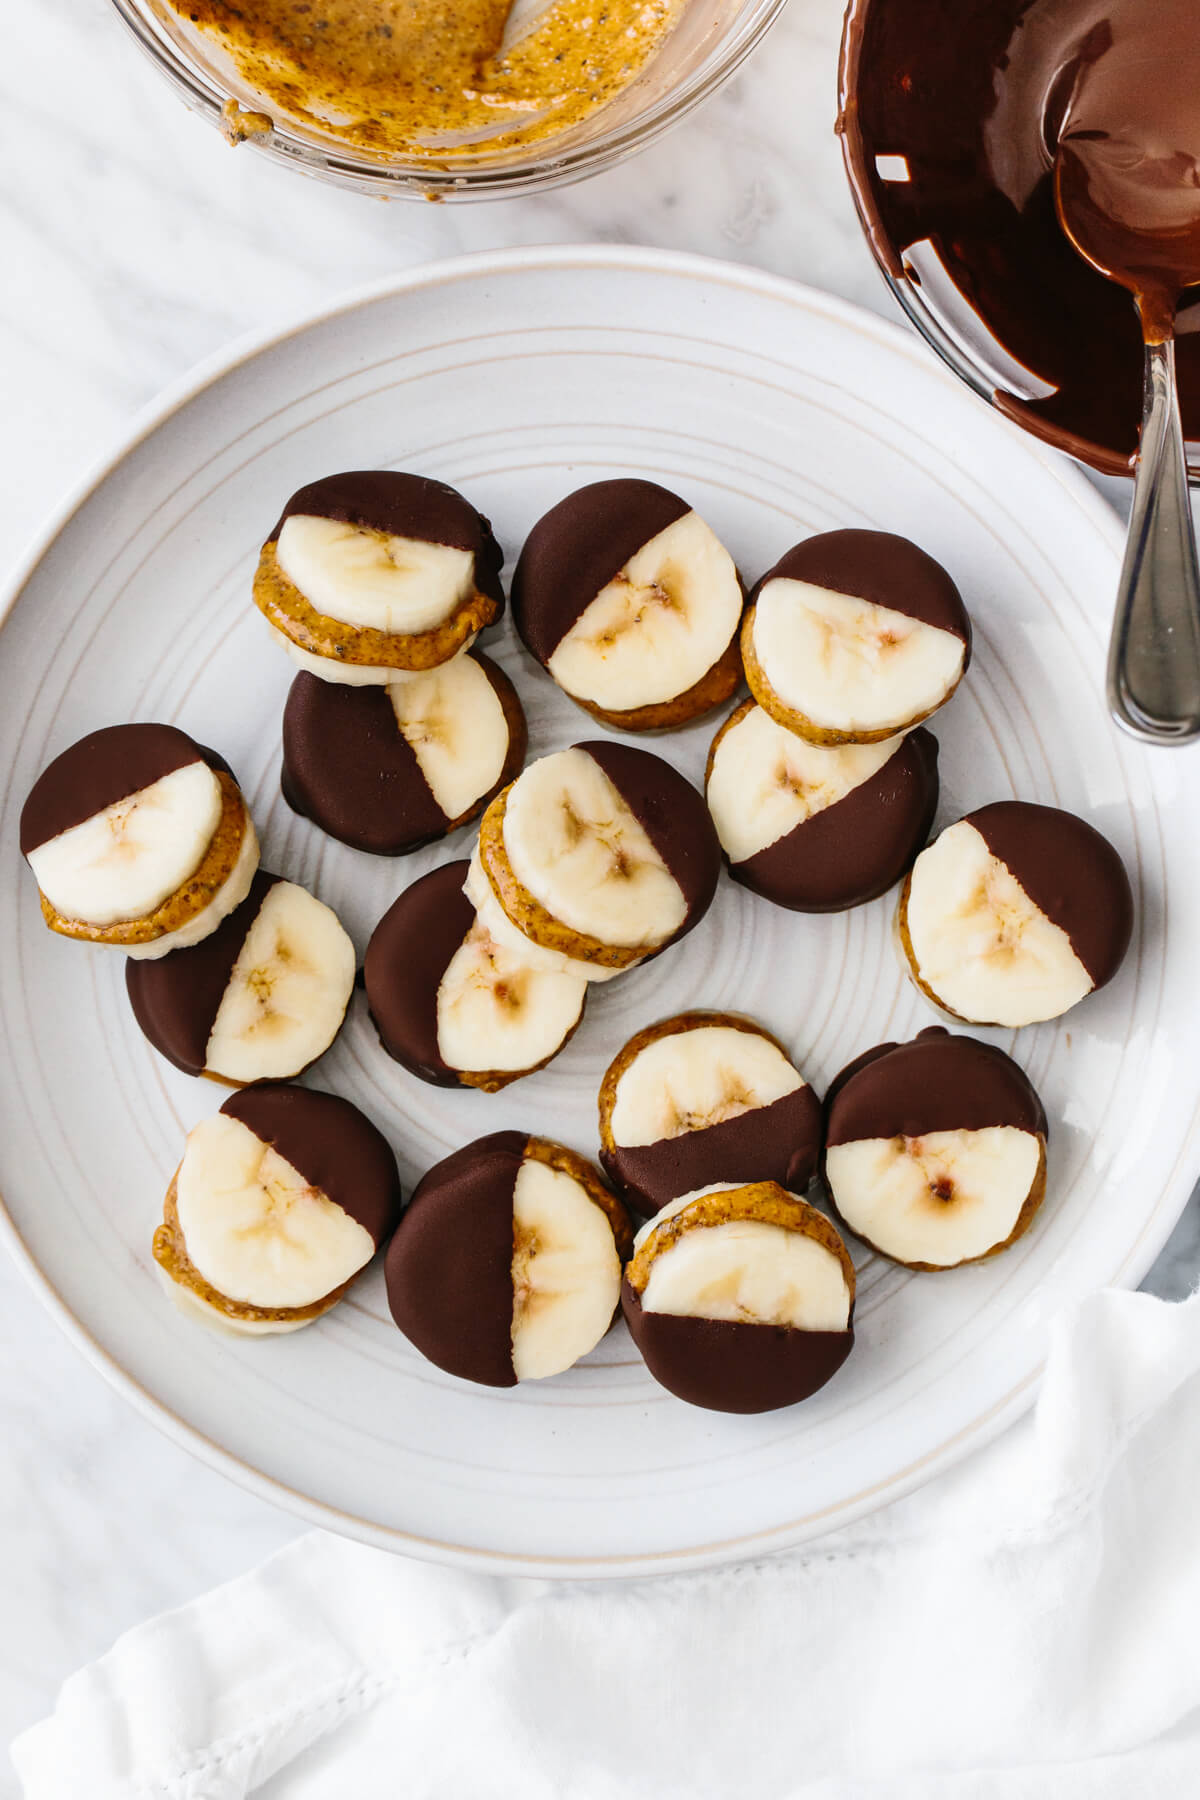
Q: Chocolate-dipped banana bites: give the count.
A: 15